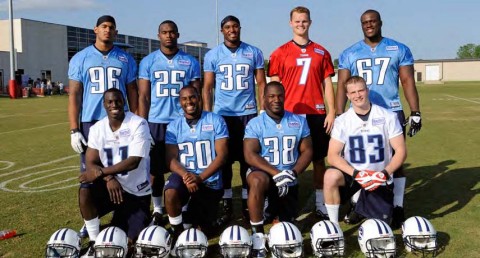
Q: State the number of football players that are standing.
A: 5